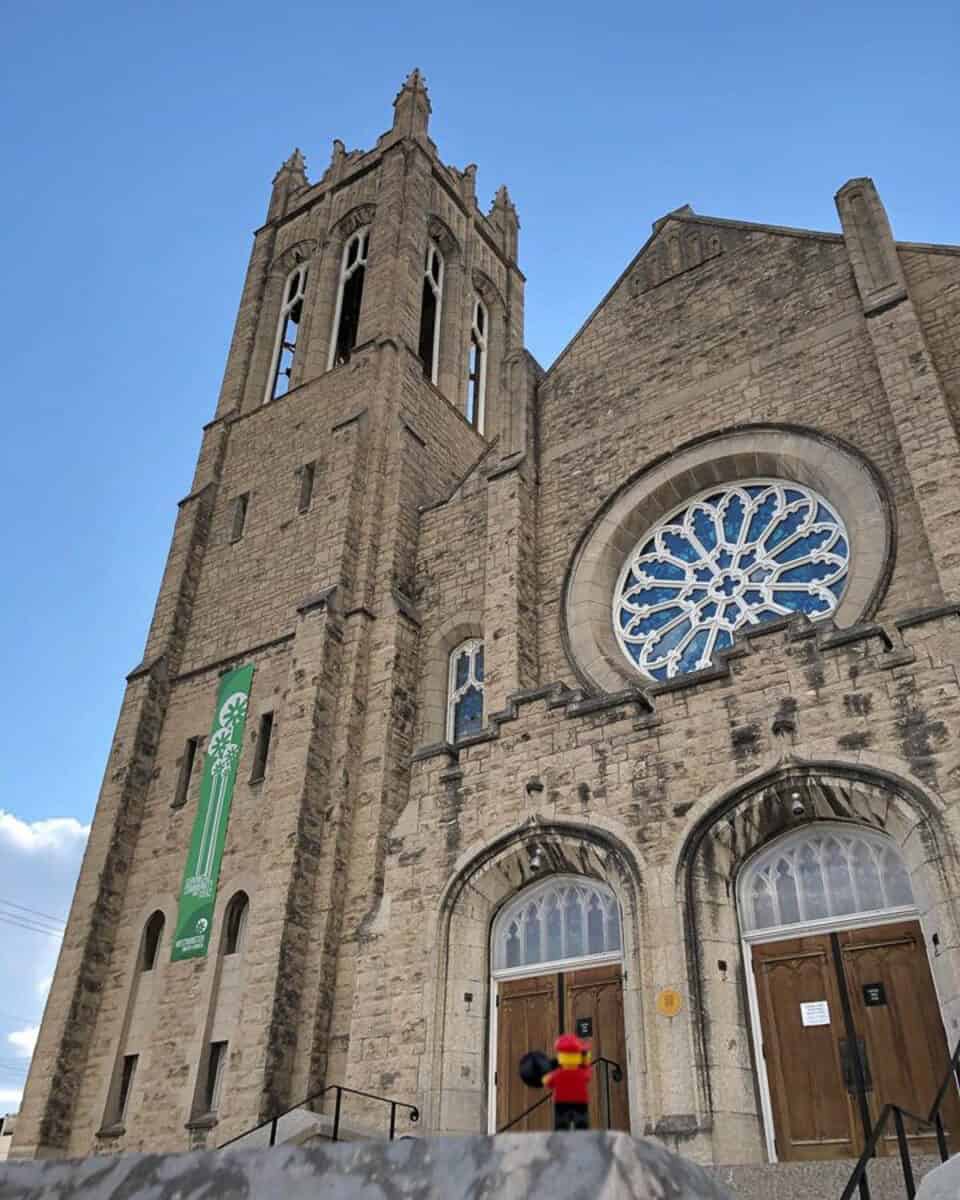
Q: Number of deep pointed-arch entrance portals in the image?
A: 2